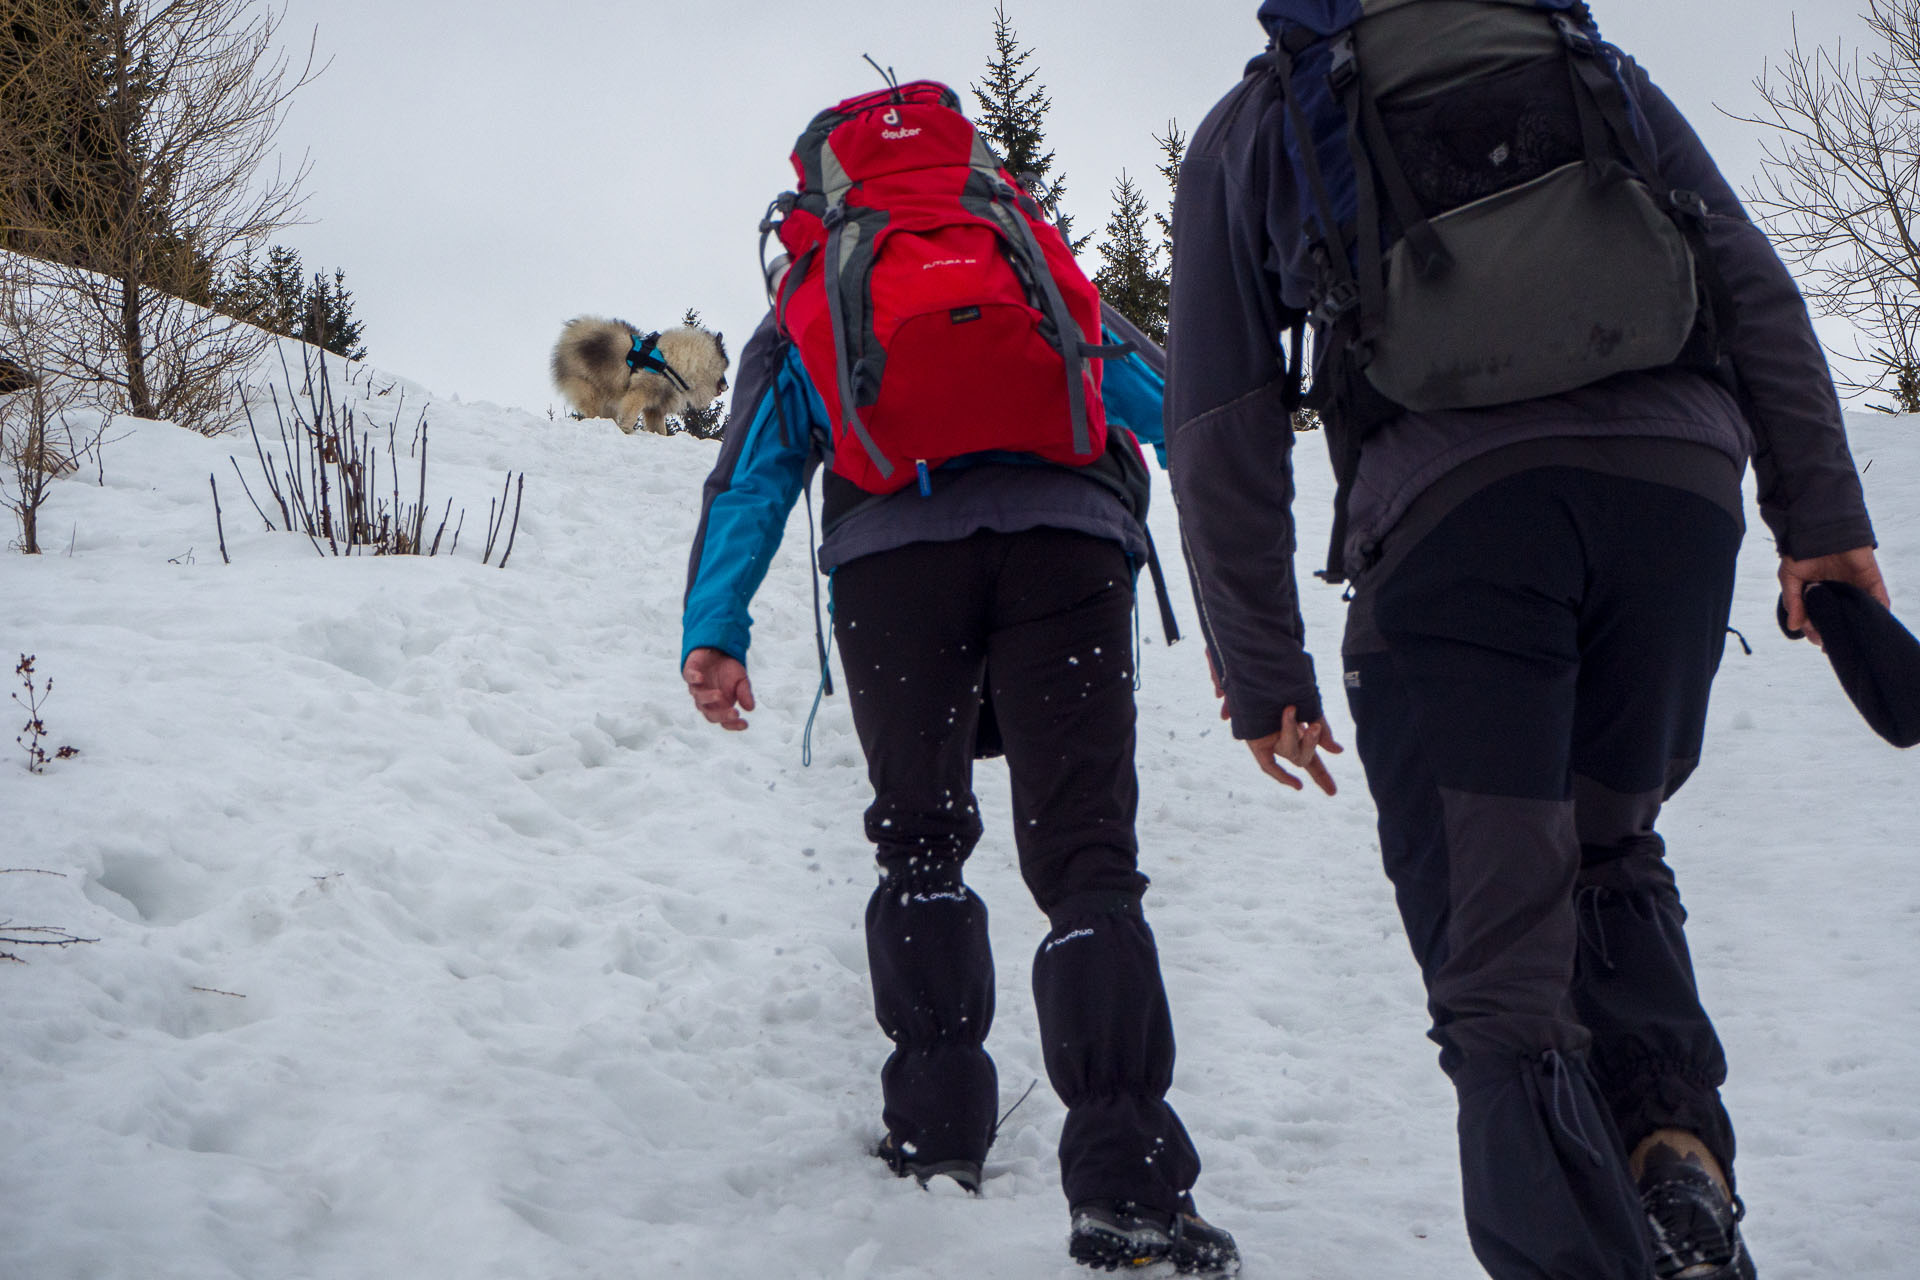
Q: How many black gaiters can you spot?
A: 4